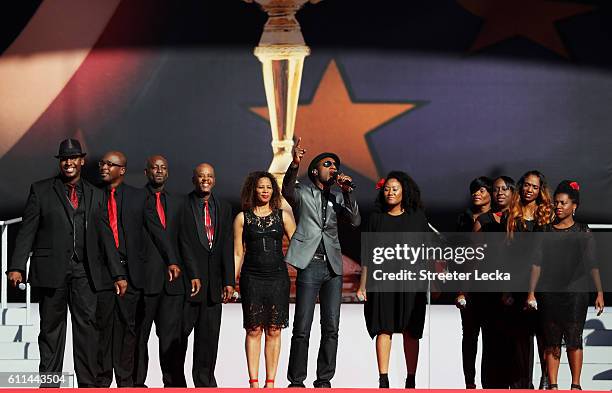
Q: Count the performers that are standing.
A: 11